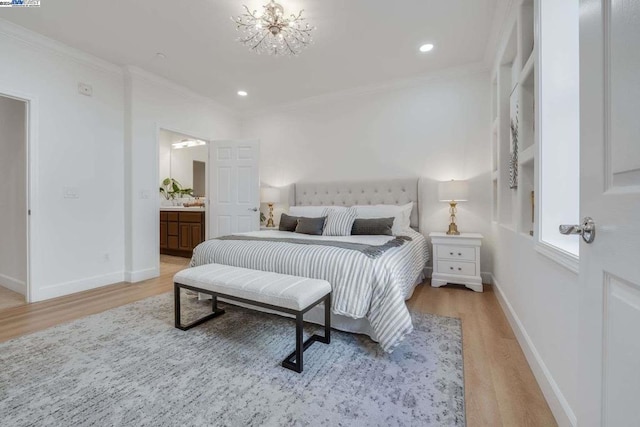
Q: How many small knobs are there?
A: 4